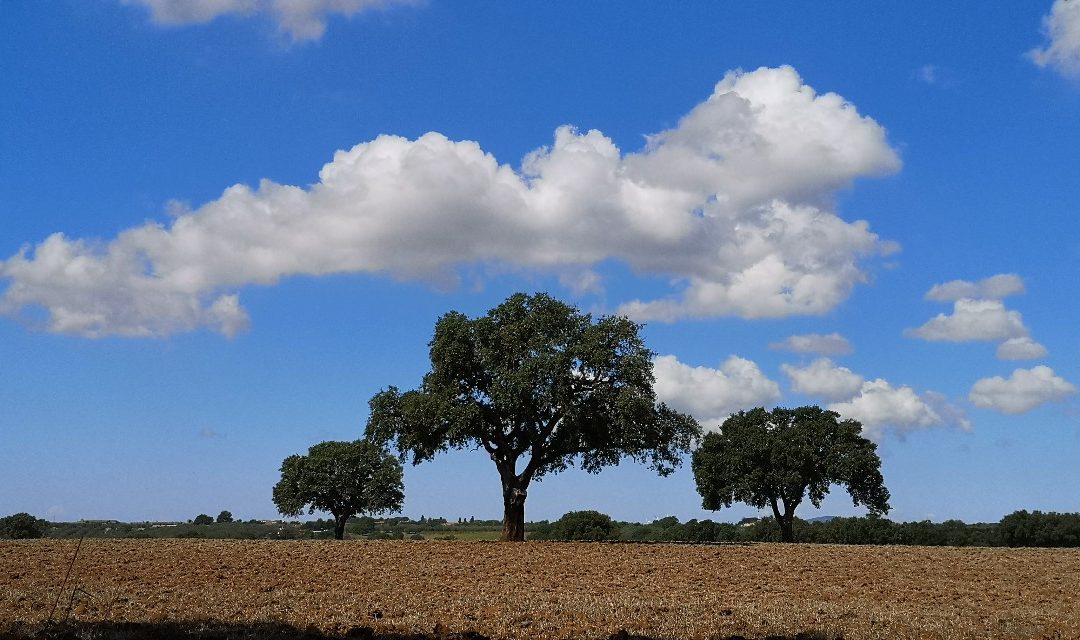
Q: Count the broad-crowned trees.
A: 3